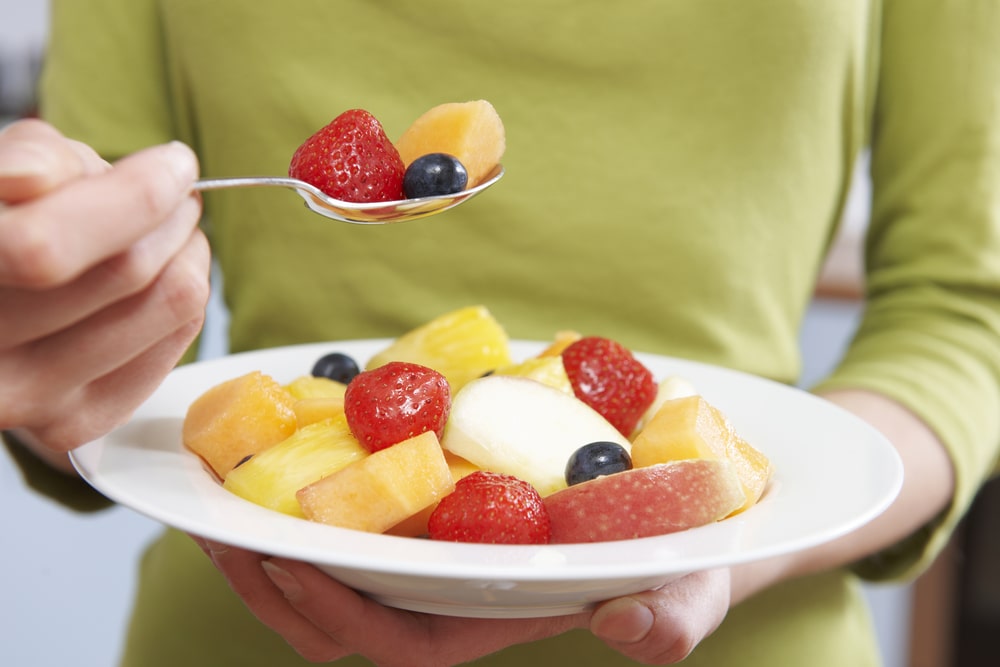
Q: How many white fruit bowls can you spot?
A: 1